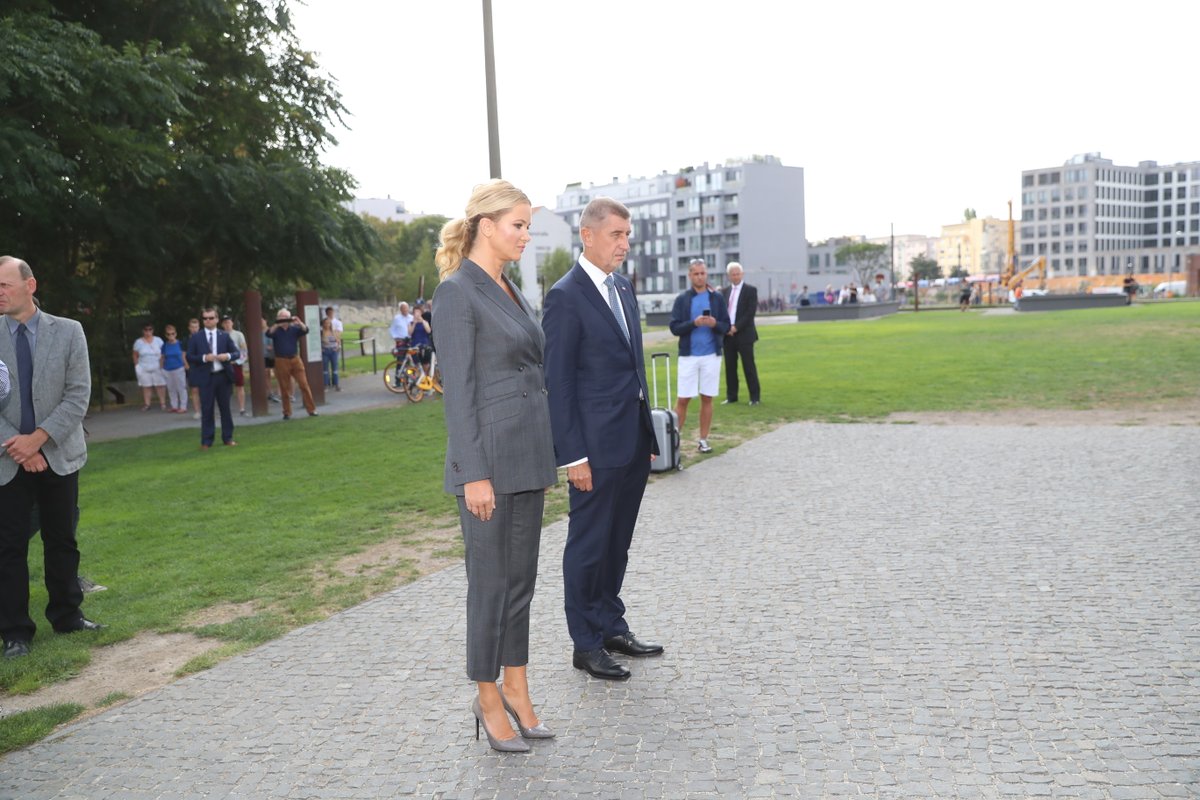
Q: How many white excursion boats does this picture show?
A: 0